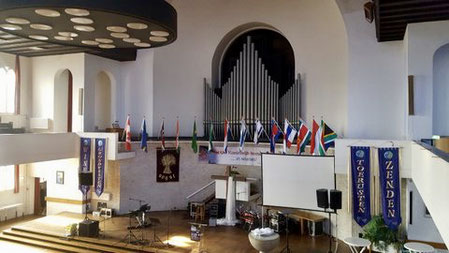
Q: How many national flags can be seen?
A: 14